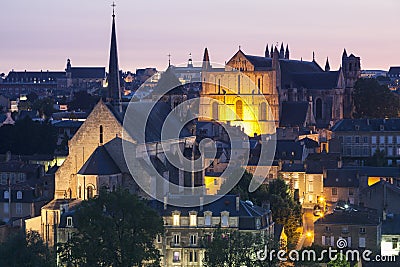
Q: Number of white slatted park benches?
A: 0